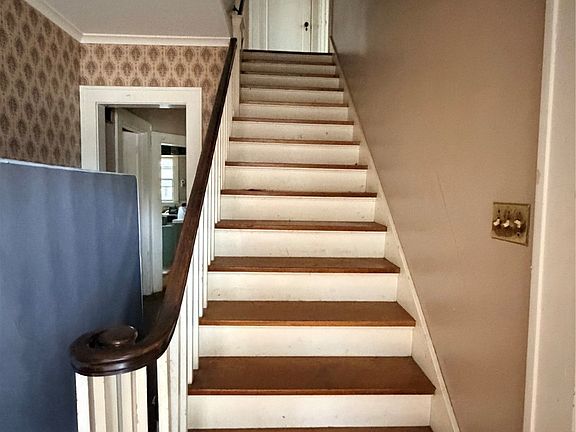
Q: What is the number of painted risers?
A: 13